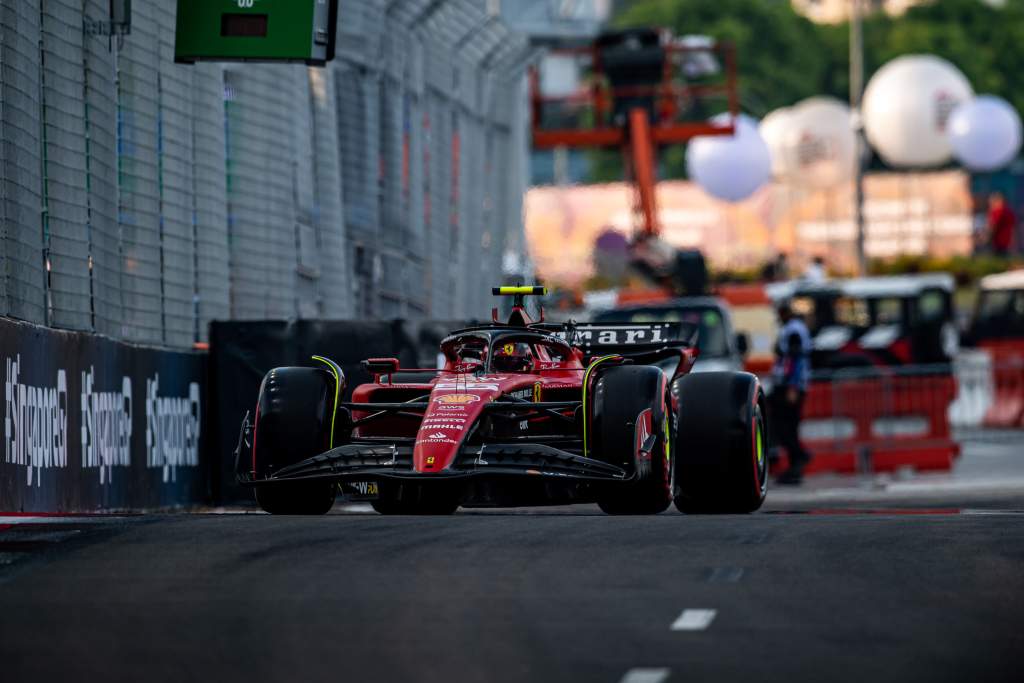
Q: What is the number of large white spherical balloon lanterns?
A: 5